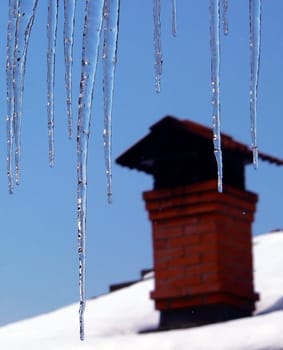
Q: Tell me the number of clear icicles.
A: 11